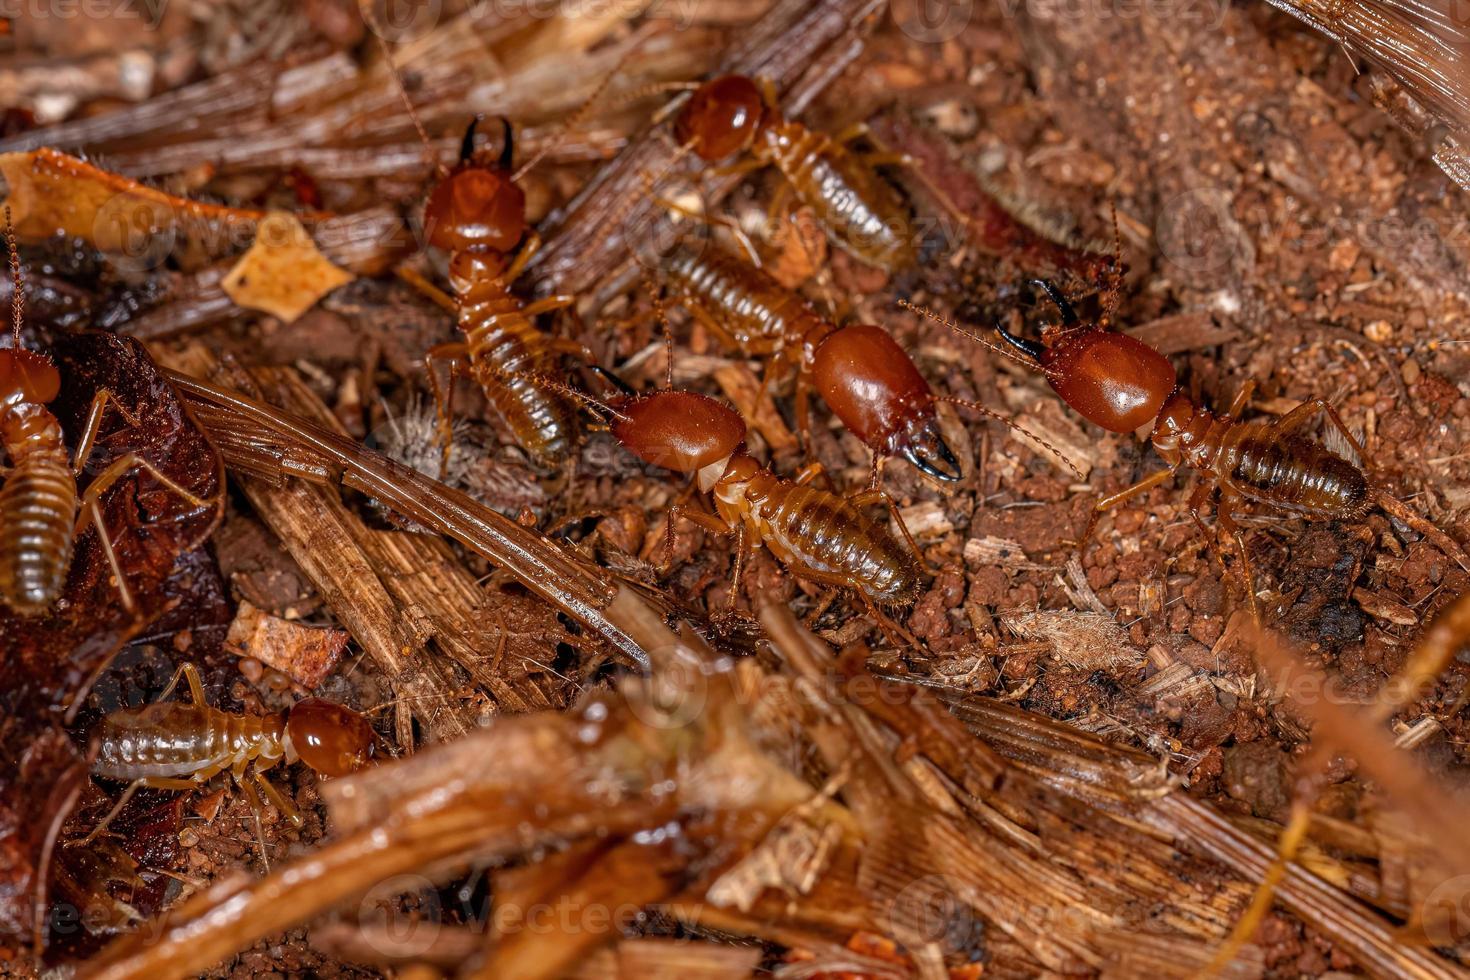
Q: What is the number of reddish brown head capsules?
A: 7